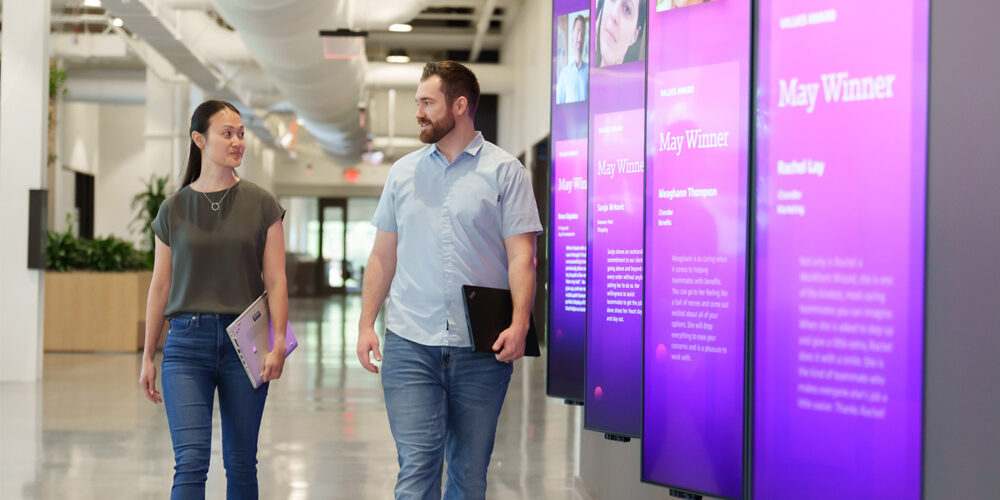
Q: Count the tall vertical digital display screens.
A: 4